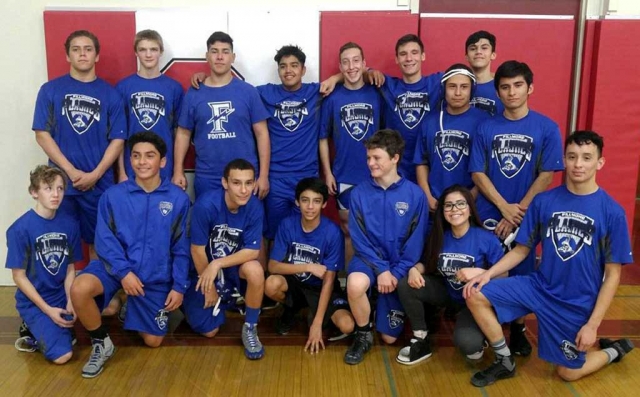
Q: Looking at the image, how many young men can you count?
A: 15